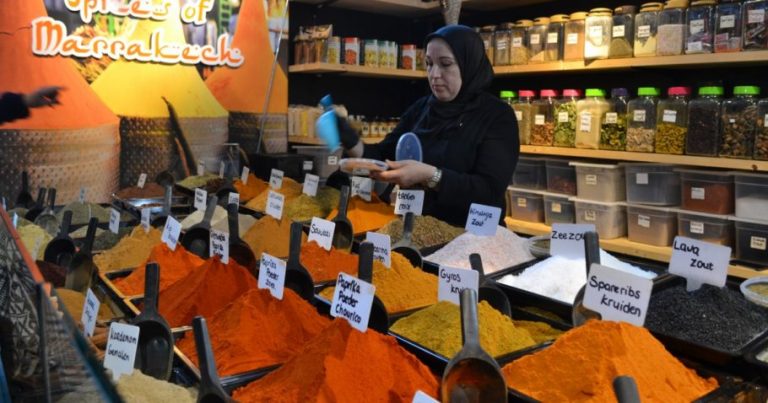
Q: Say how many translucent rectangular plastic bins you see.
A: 12